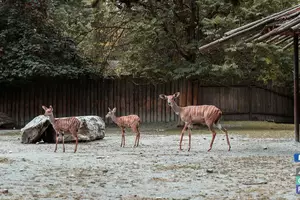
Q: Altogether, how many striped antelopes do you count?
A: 3